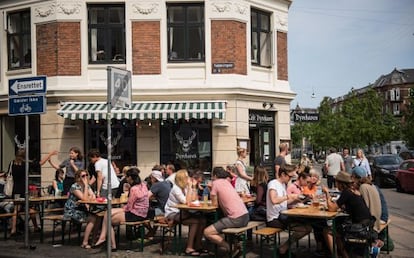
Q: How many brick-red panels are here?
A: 4